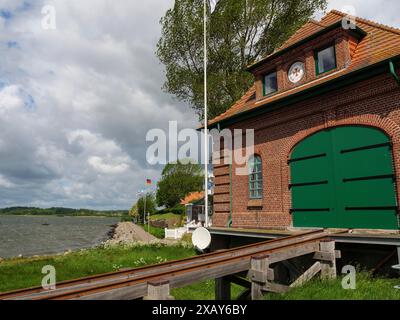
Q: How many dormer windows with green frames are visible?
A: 2